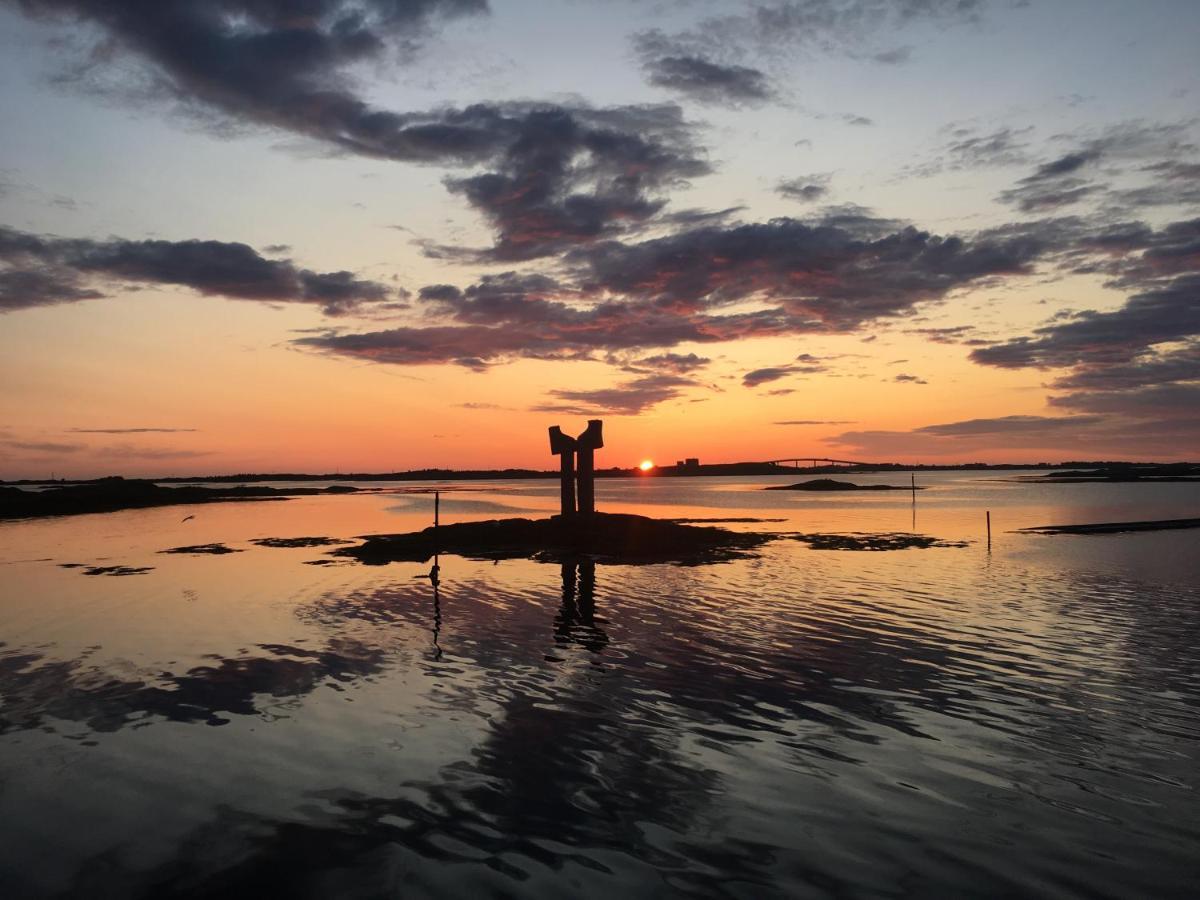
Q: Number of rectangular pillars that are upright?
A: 2